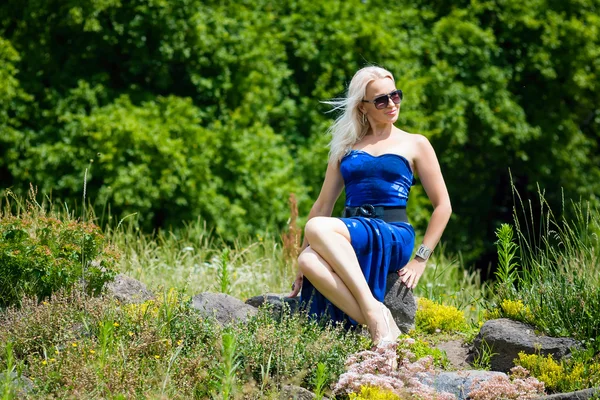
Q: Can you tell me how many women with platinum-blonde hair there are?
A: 1